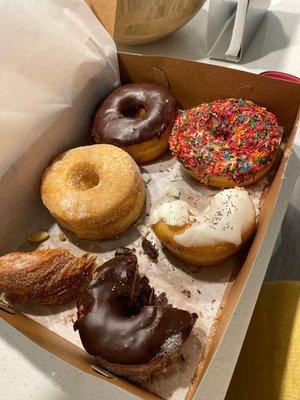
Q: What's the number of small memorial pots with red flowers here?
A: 0